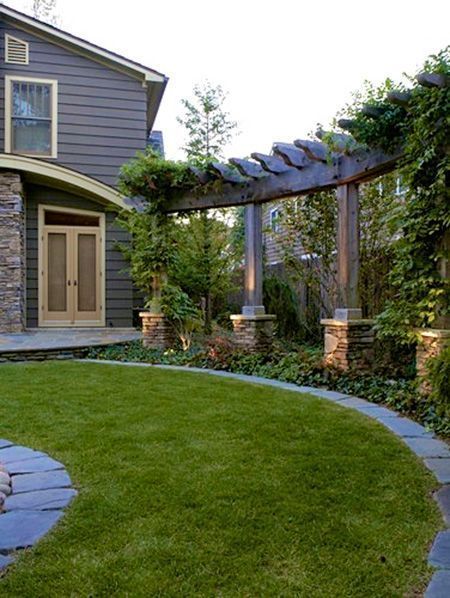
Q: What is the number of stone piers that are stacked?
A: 4